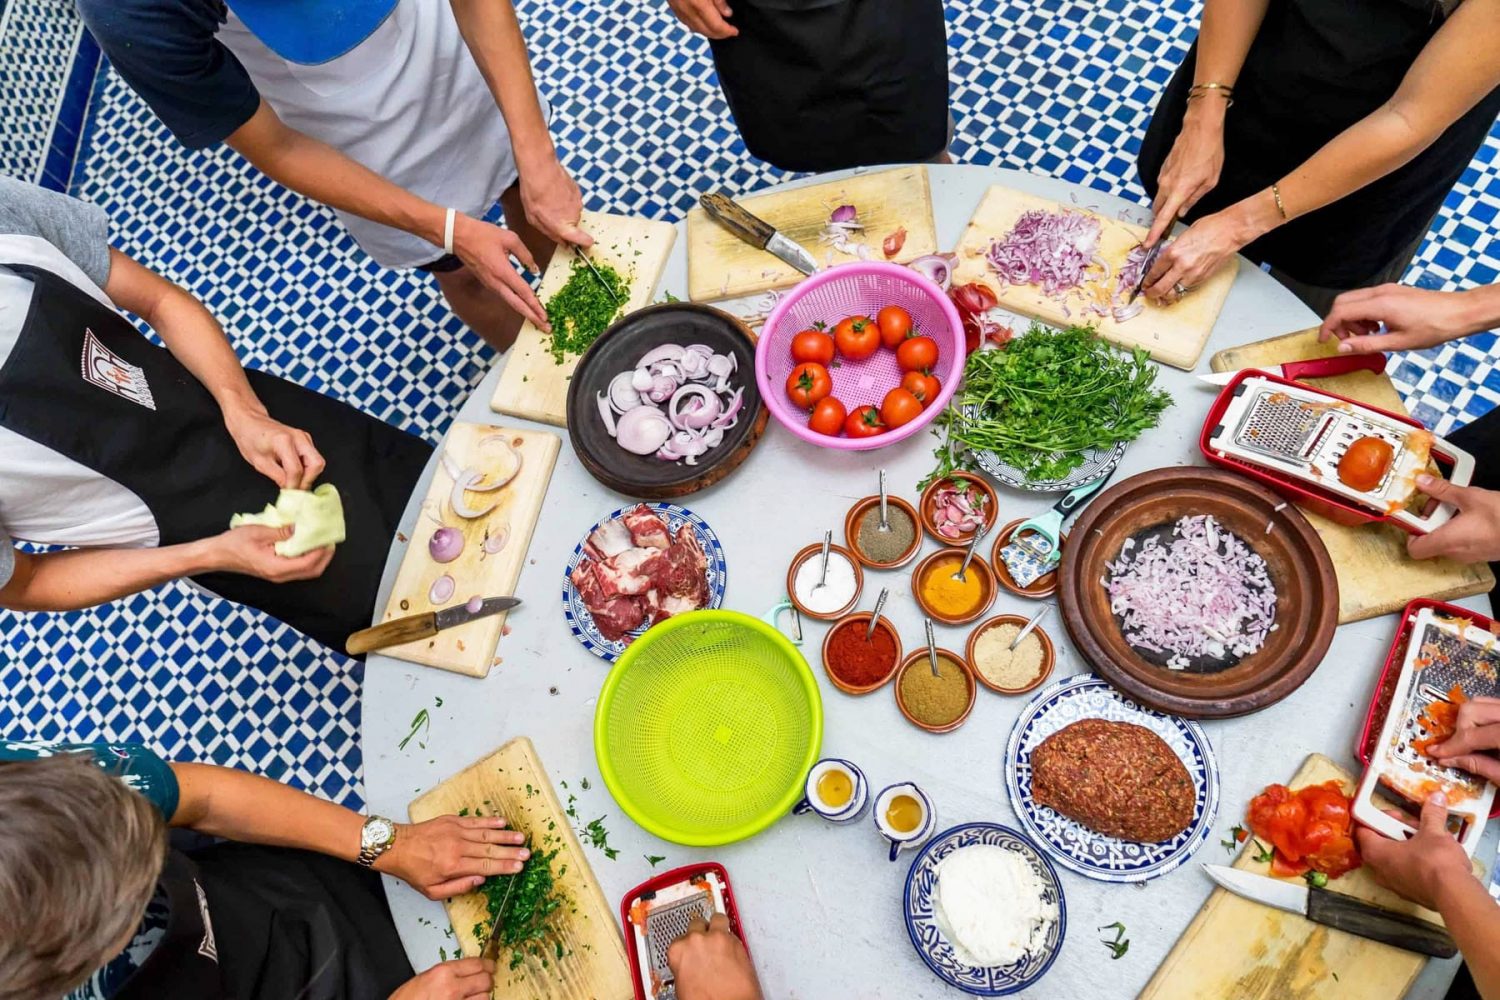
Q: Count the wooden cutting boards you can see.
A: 7